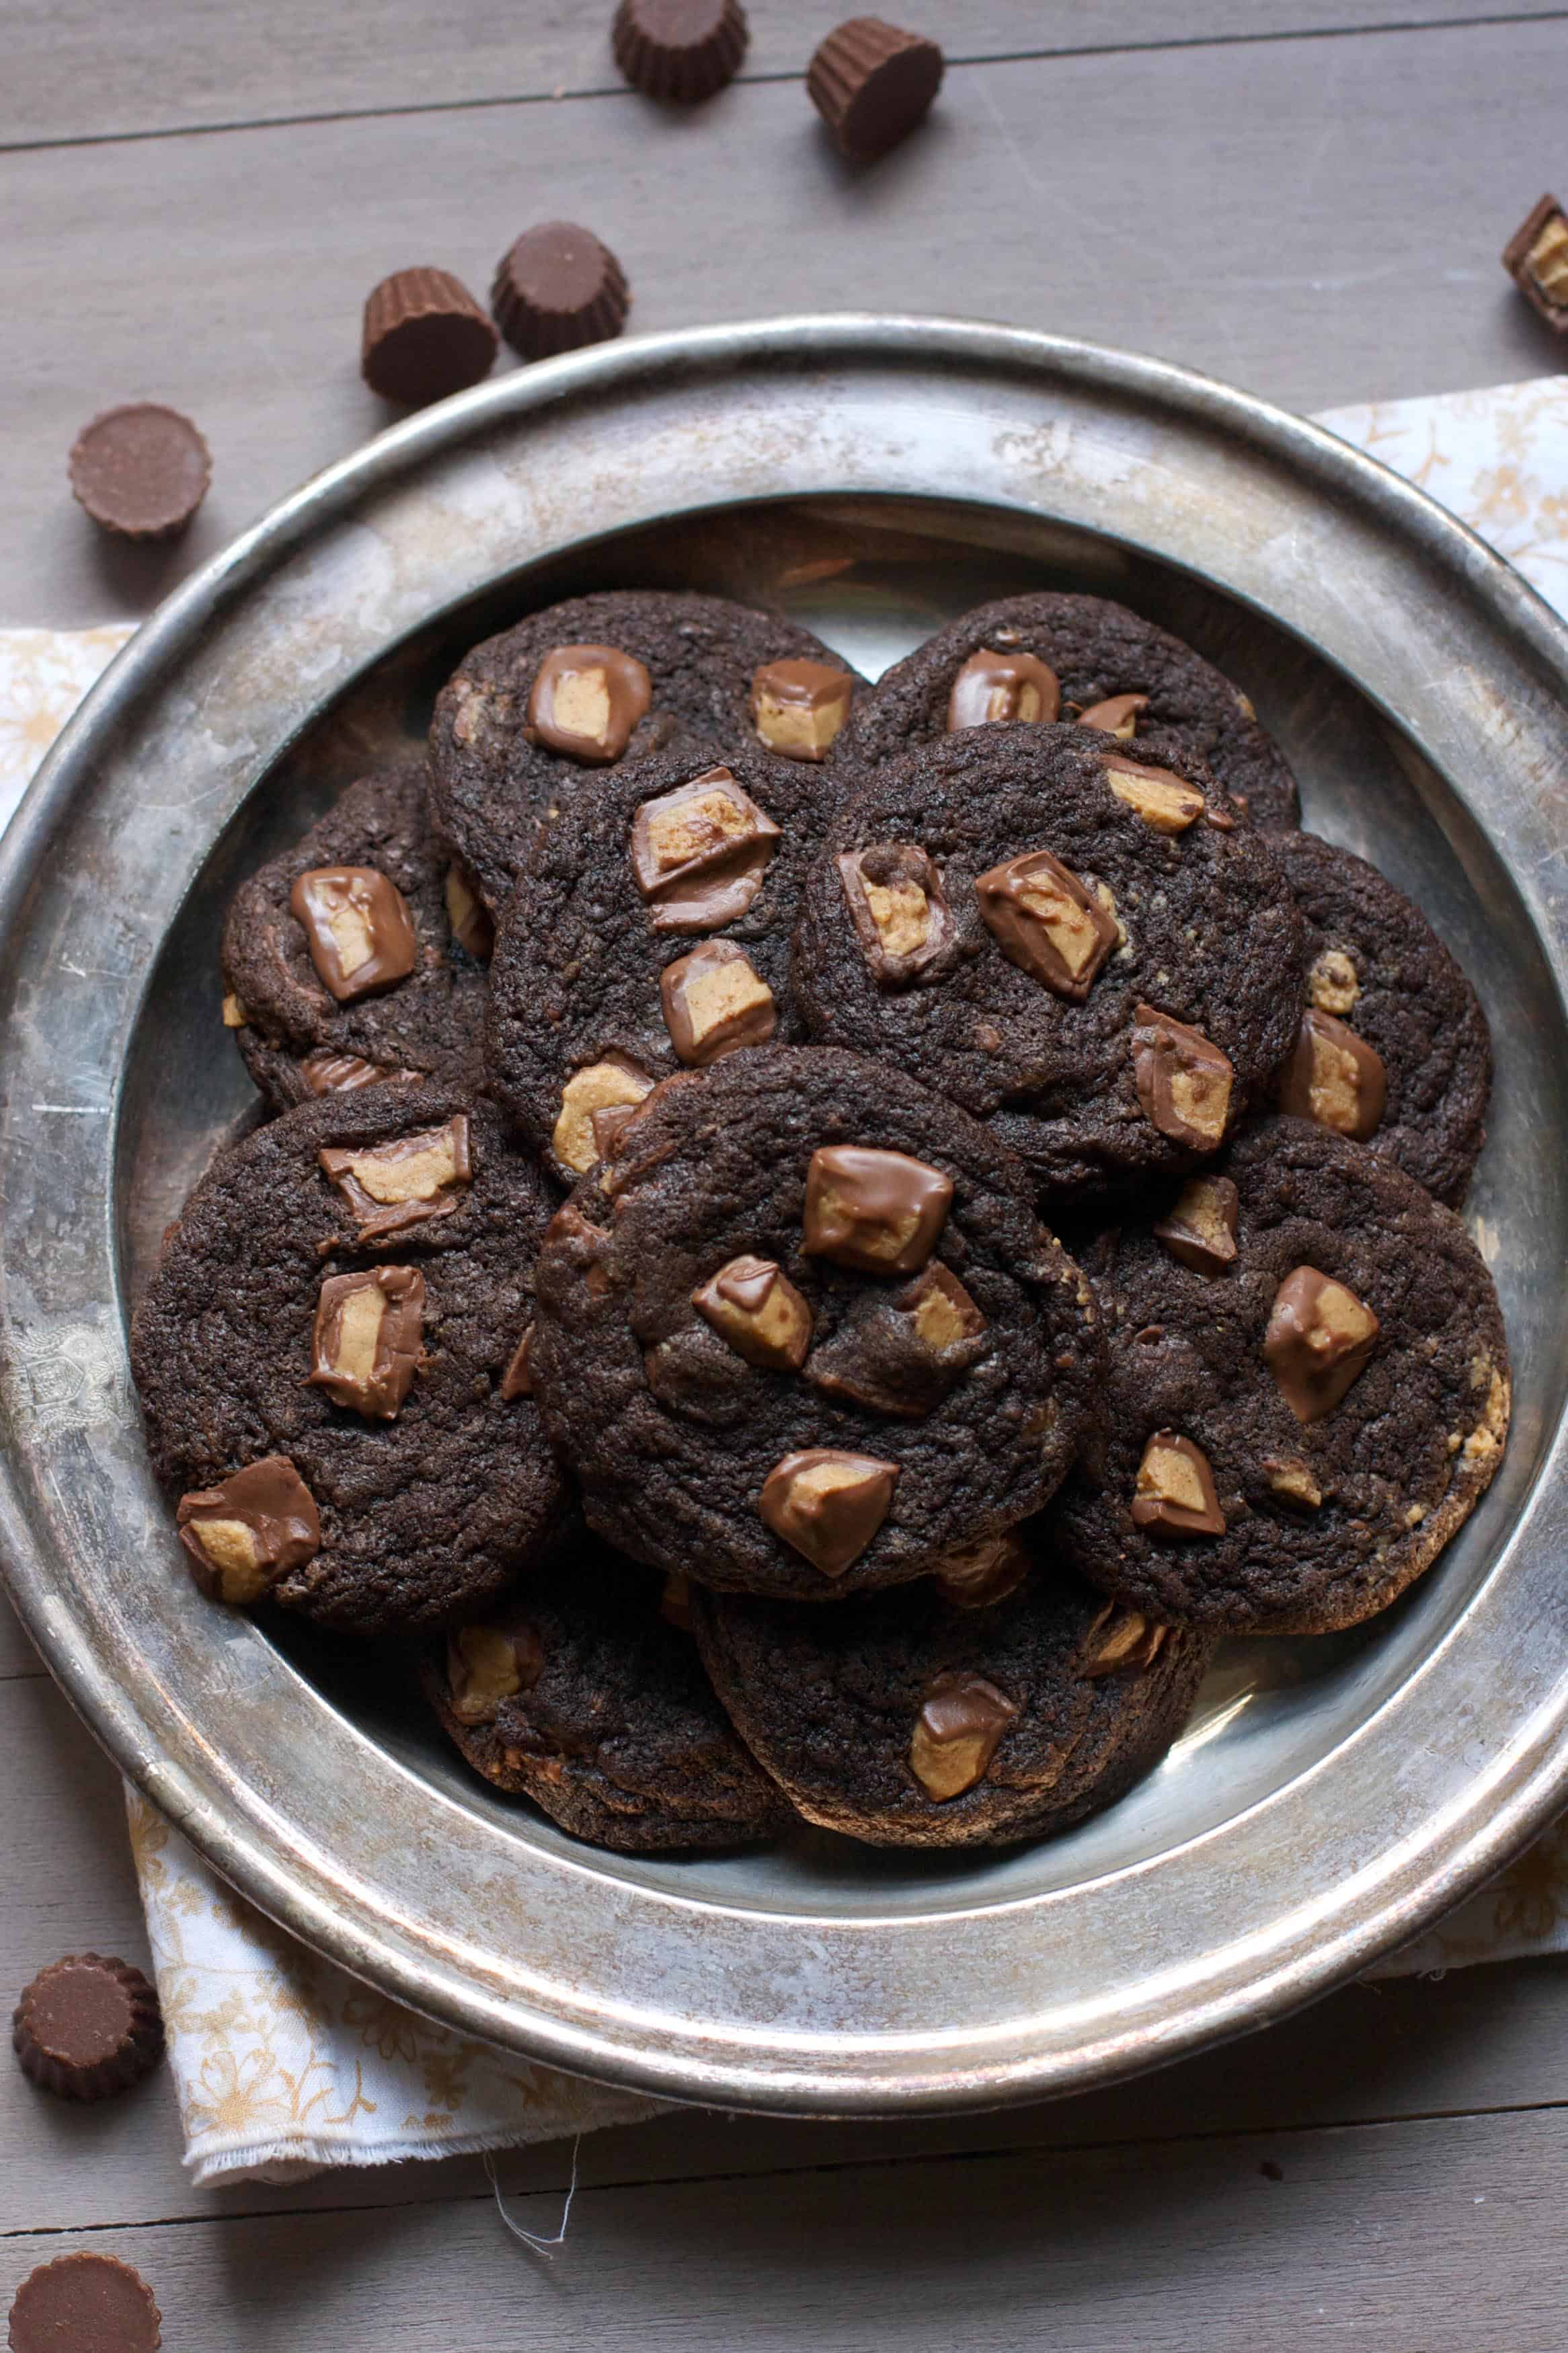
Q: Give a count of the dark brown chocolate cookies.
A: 11